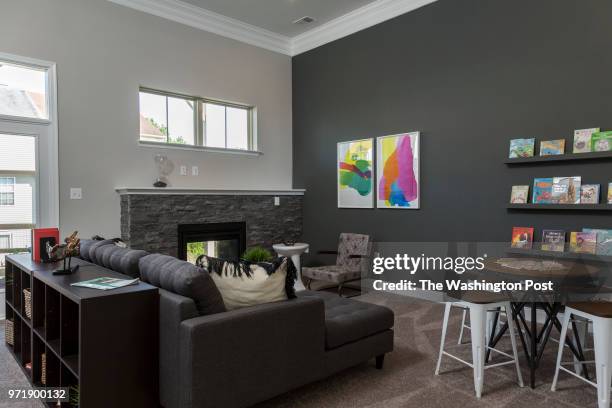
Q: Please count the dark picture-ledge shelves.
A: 3